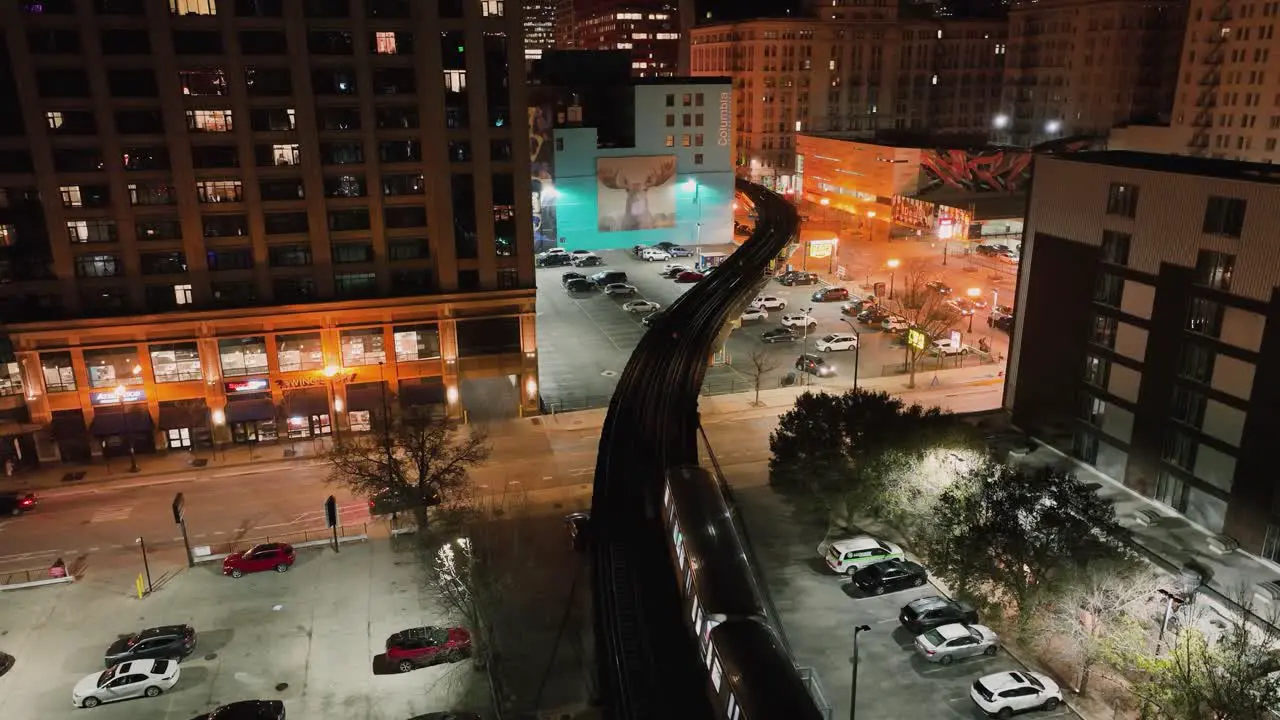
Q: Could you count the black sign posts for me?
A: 2